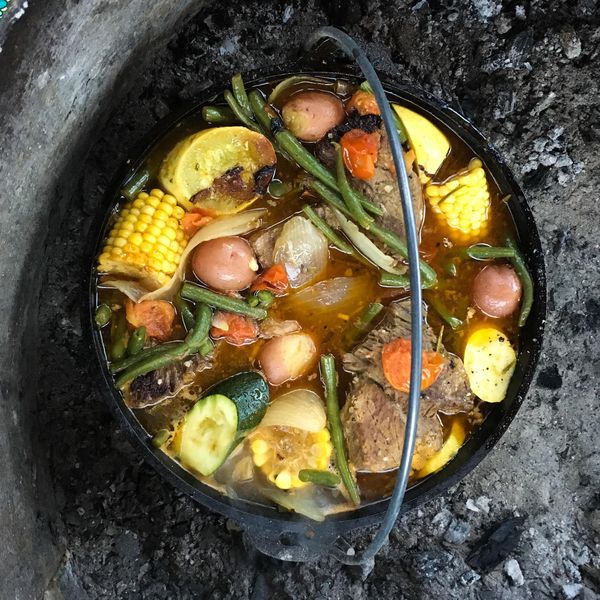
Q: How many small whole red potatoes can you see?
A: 4